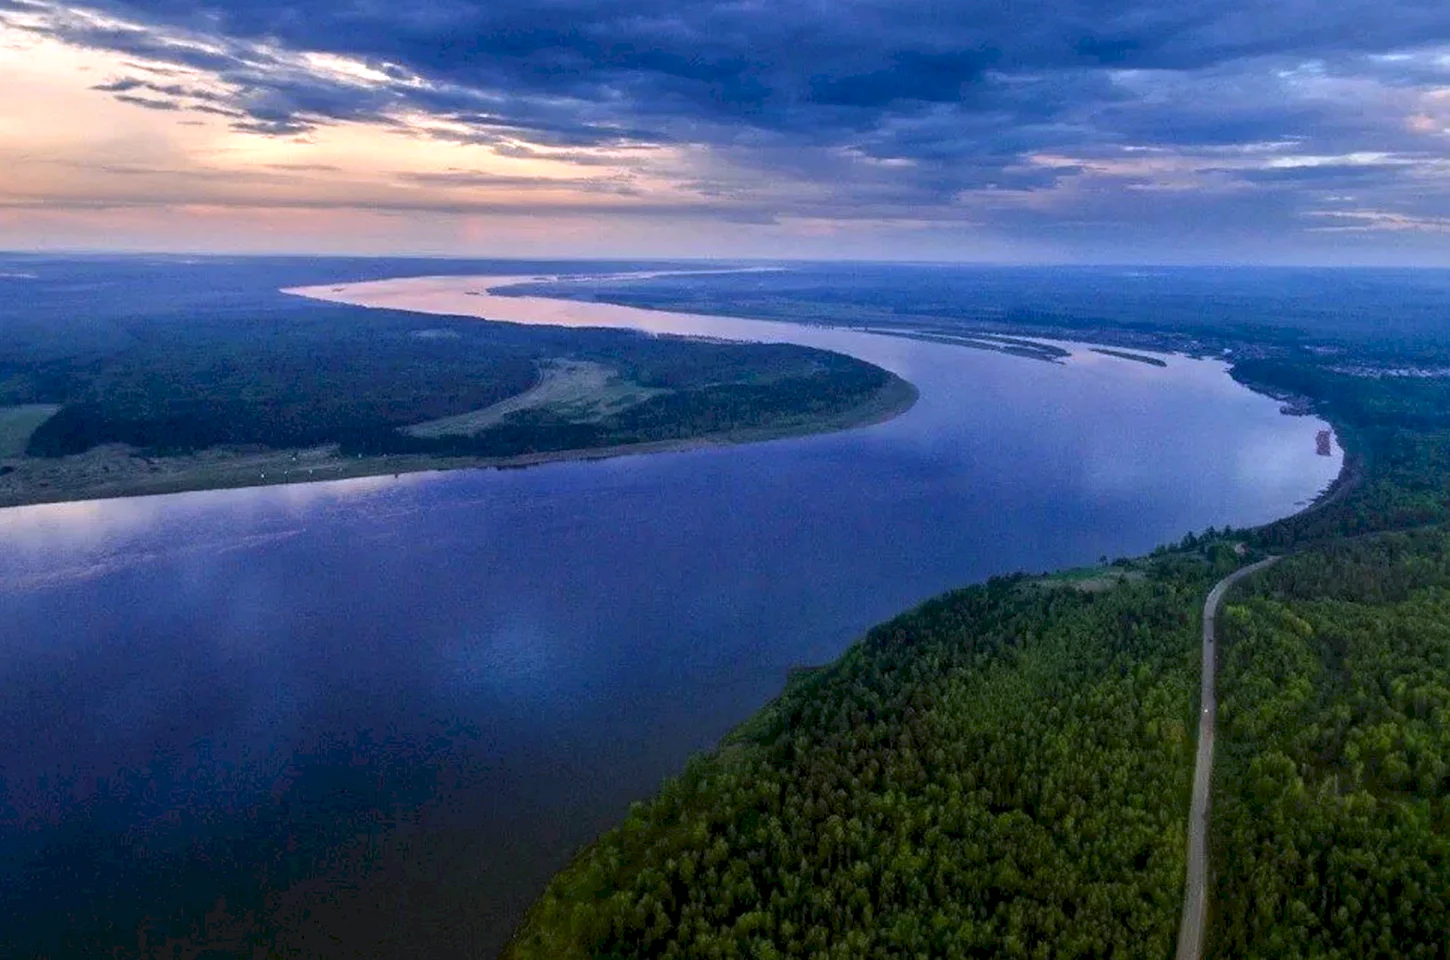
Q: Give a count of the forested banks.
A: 2